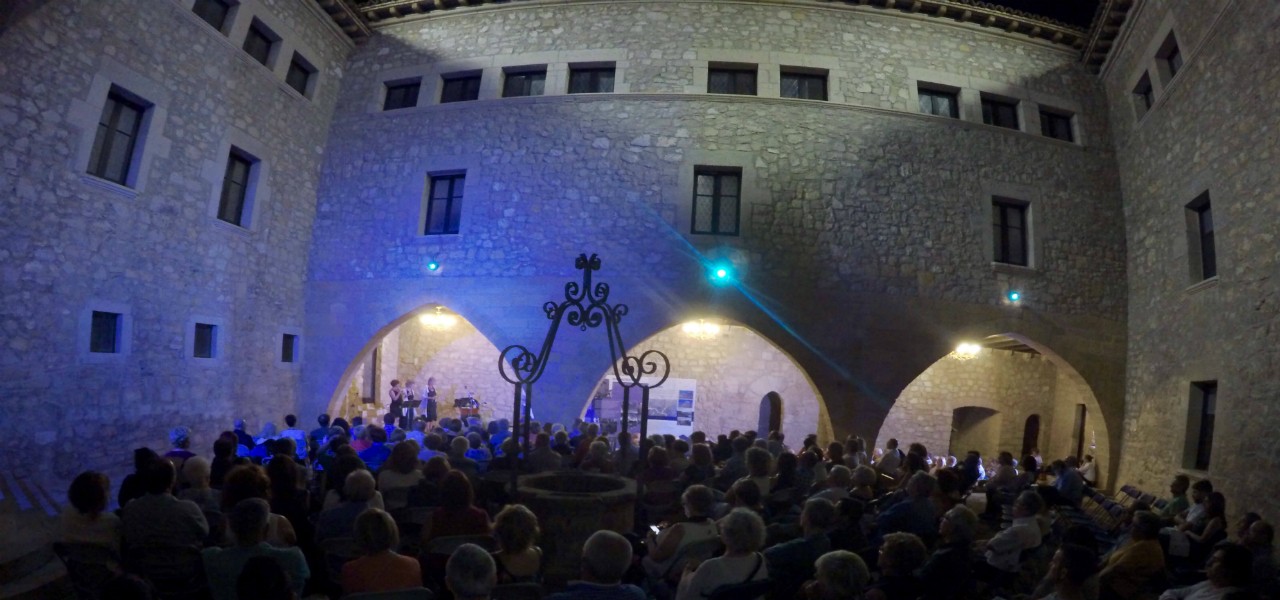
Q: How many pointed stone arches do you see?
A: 3